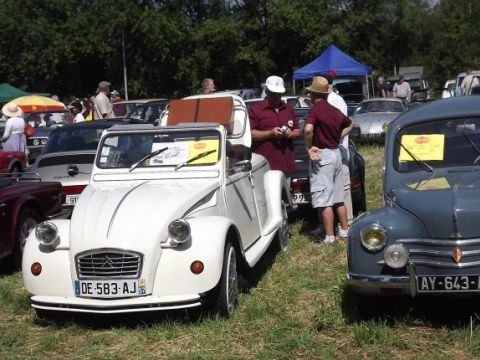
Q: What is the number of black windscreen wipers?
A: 4